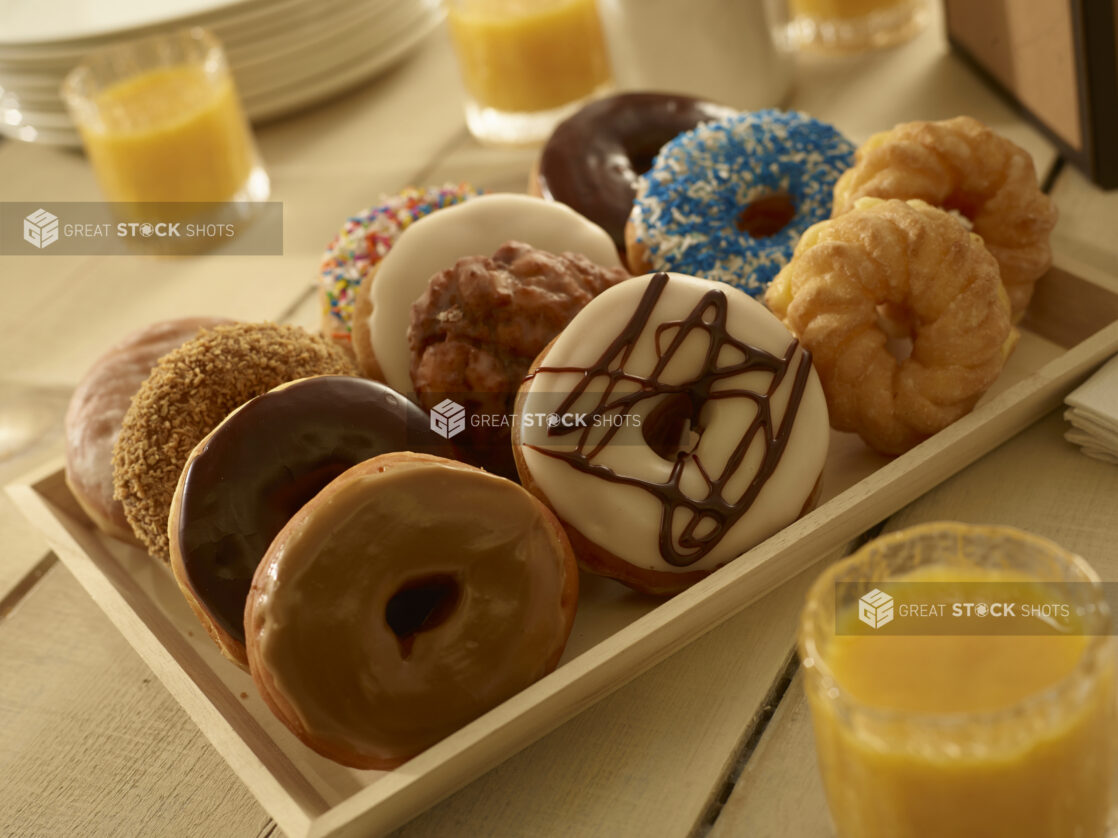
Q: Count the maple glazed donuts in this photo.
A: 1